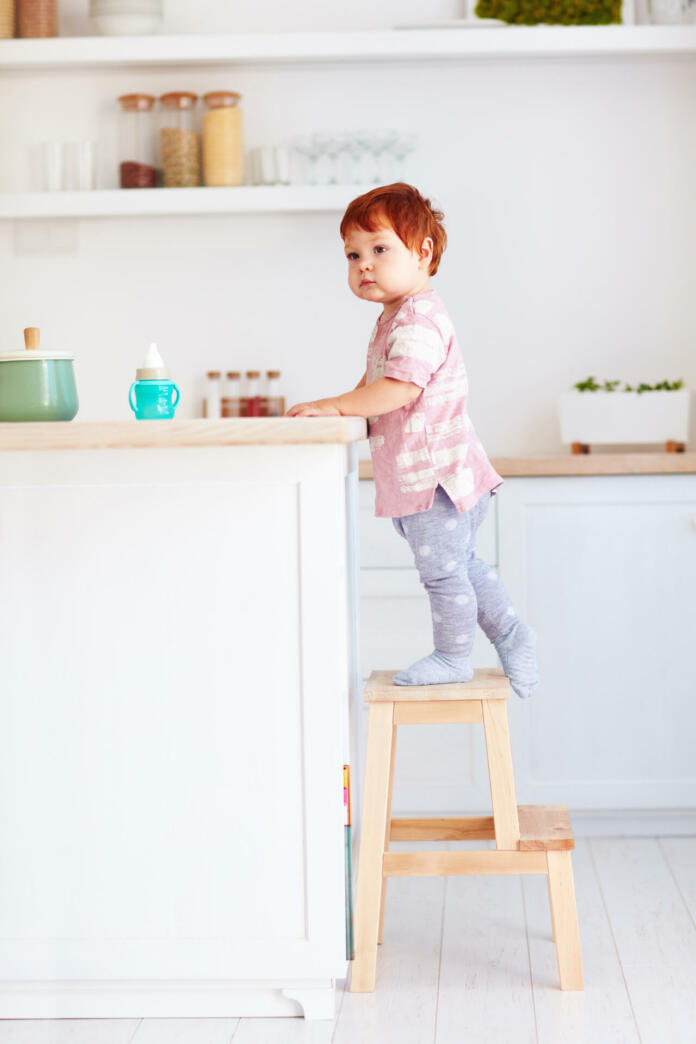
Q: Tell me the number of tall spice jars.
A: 3